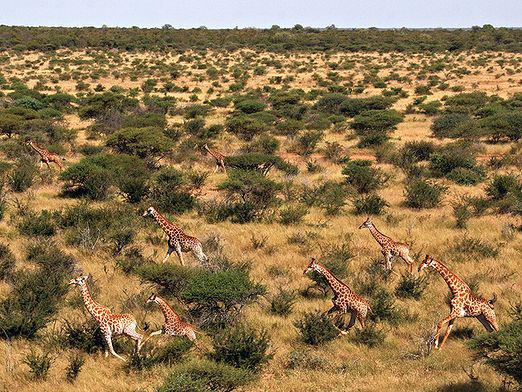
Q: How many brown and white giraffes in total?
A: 8